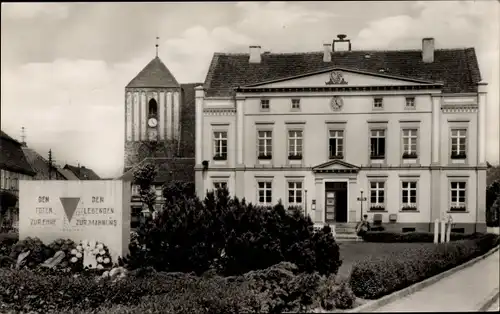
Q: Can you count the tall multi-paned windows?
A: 13